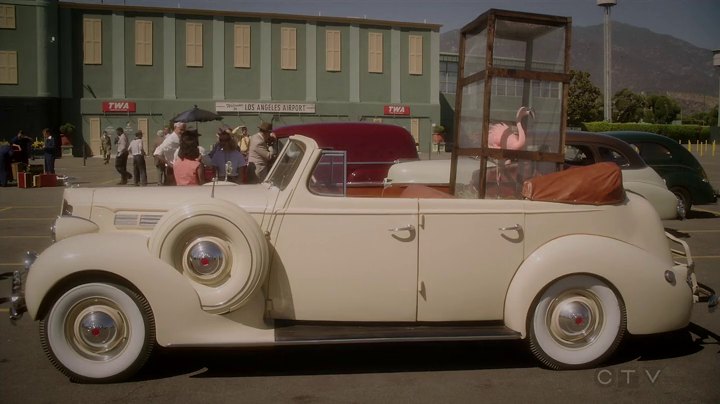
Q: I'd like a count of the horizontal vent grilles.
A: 2